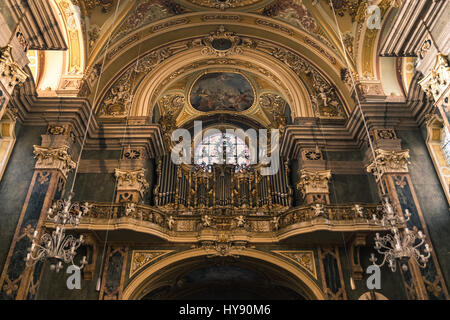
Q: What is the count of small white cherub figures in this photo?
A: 8